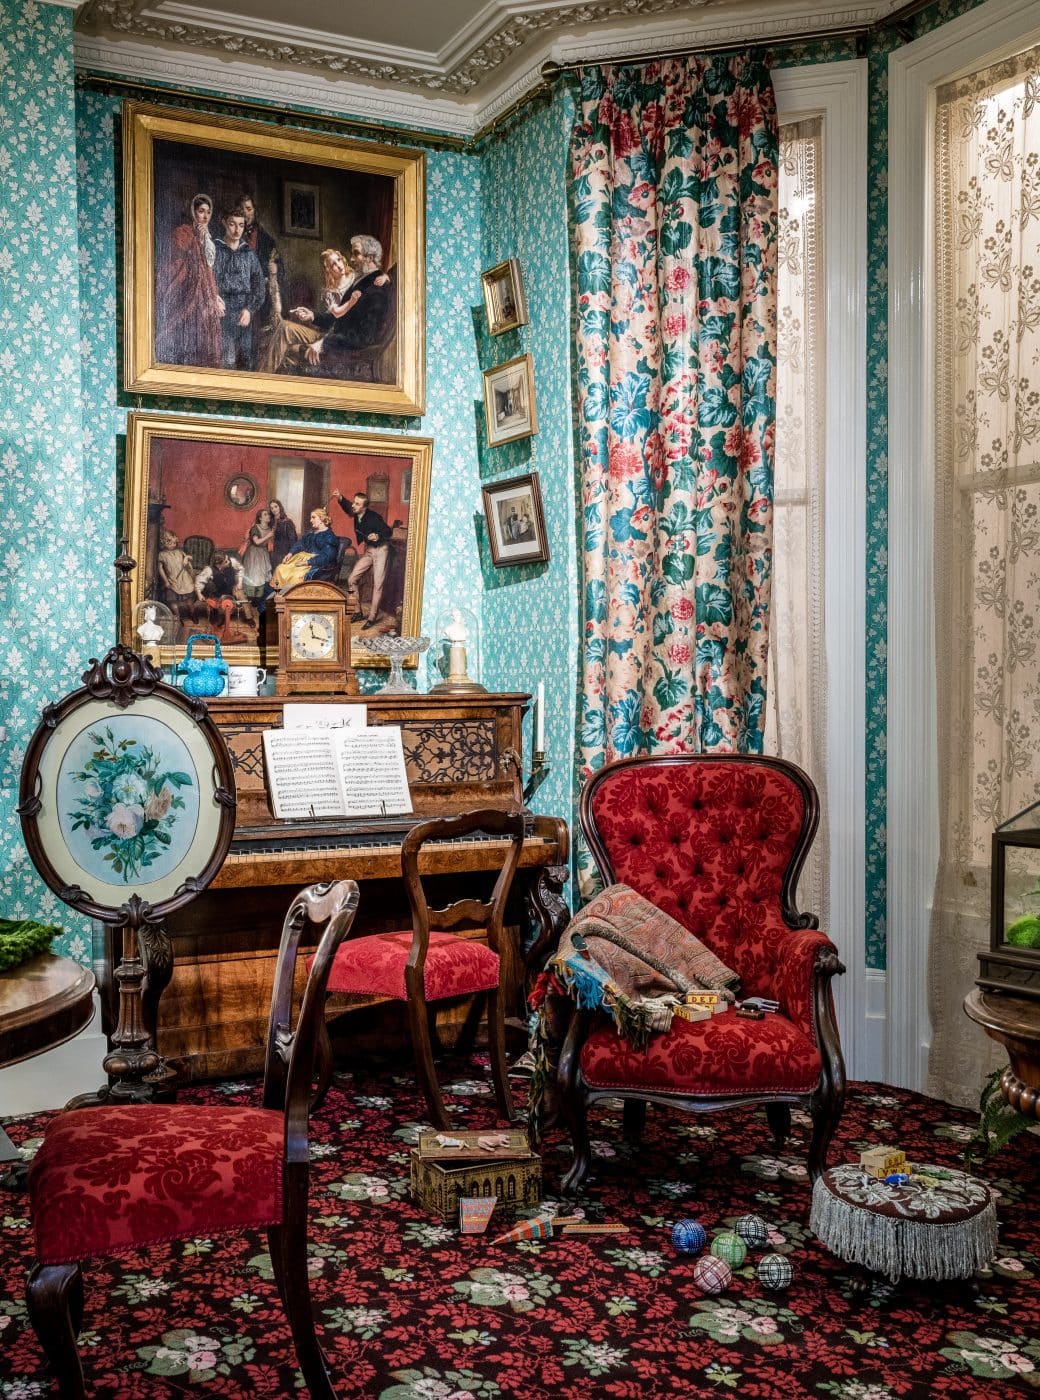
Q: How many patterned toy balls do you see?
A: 5